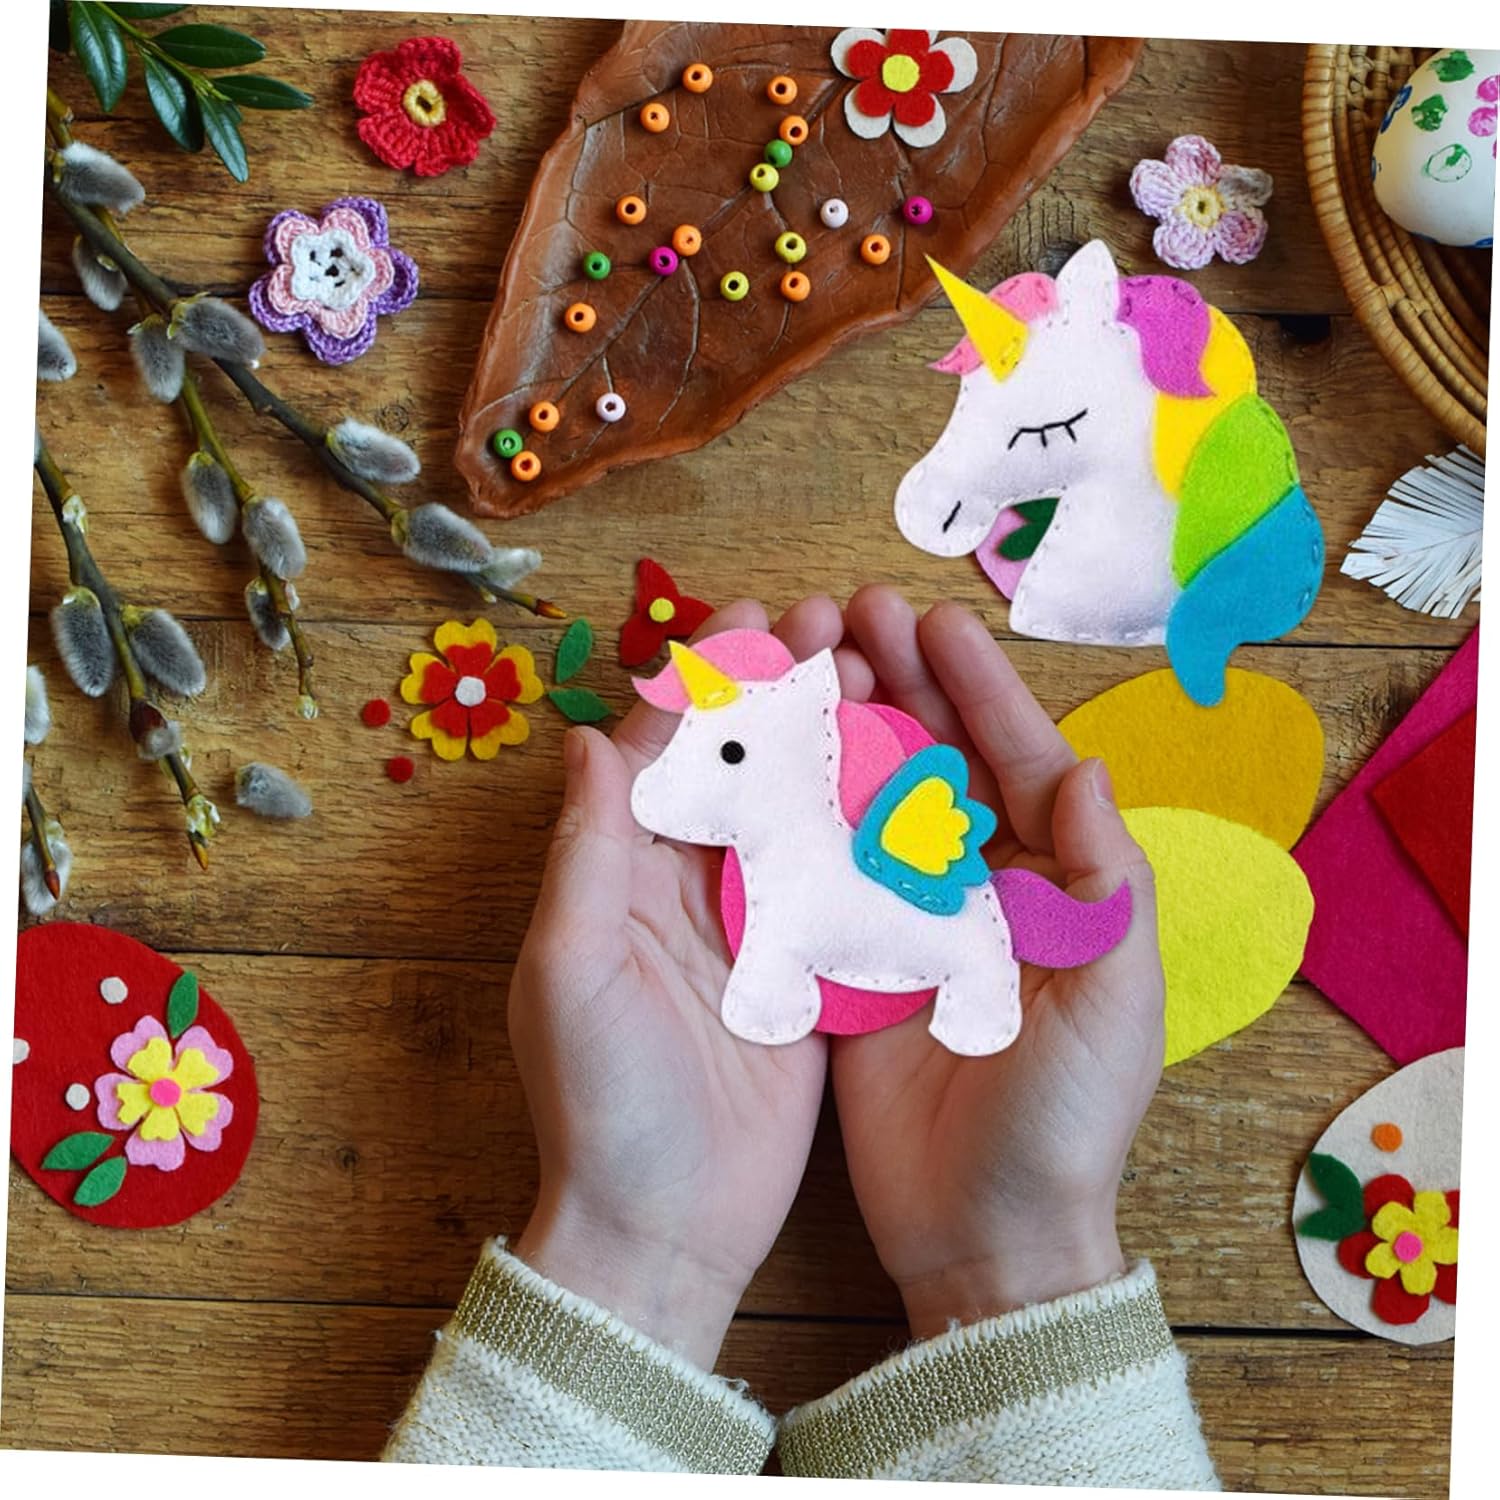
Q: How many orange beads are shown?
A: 11